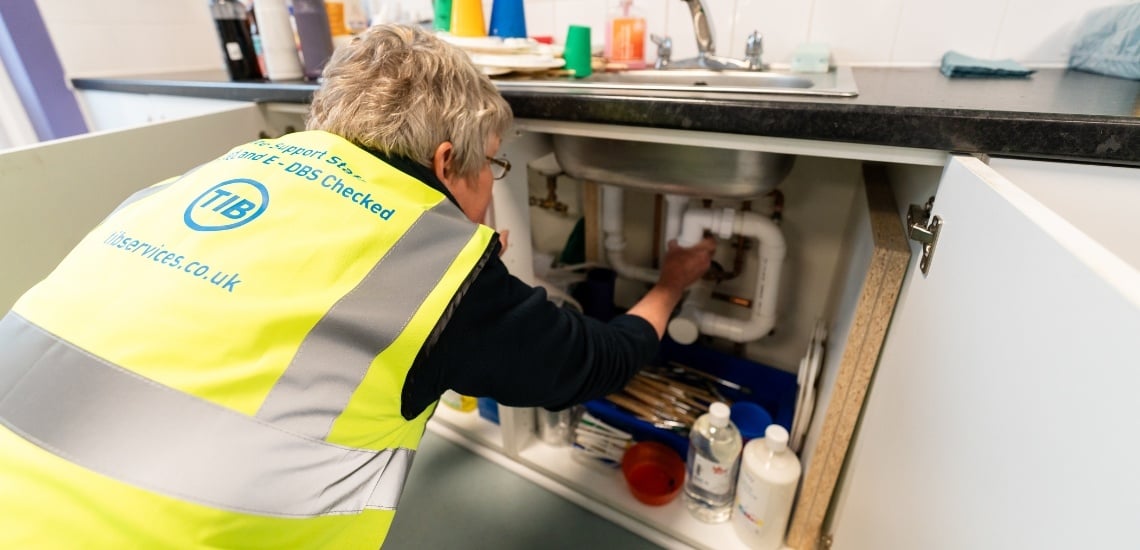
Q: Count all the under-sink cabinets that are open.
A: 2